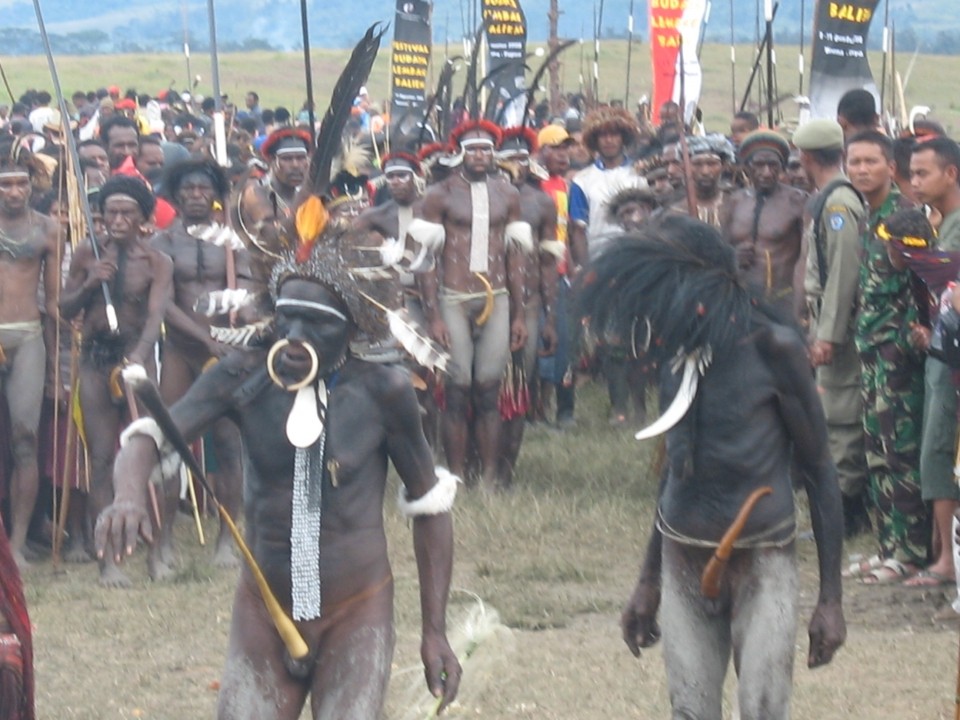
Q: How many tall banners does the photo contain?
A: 4